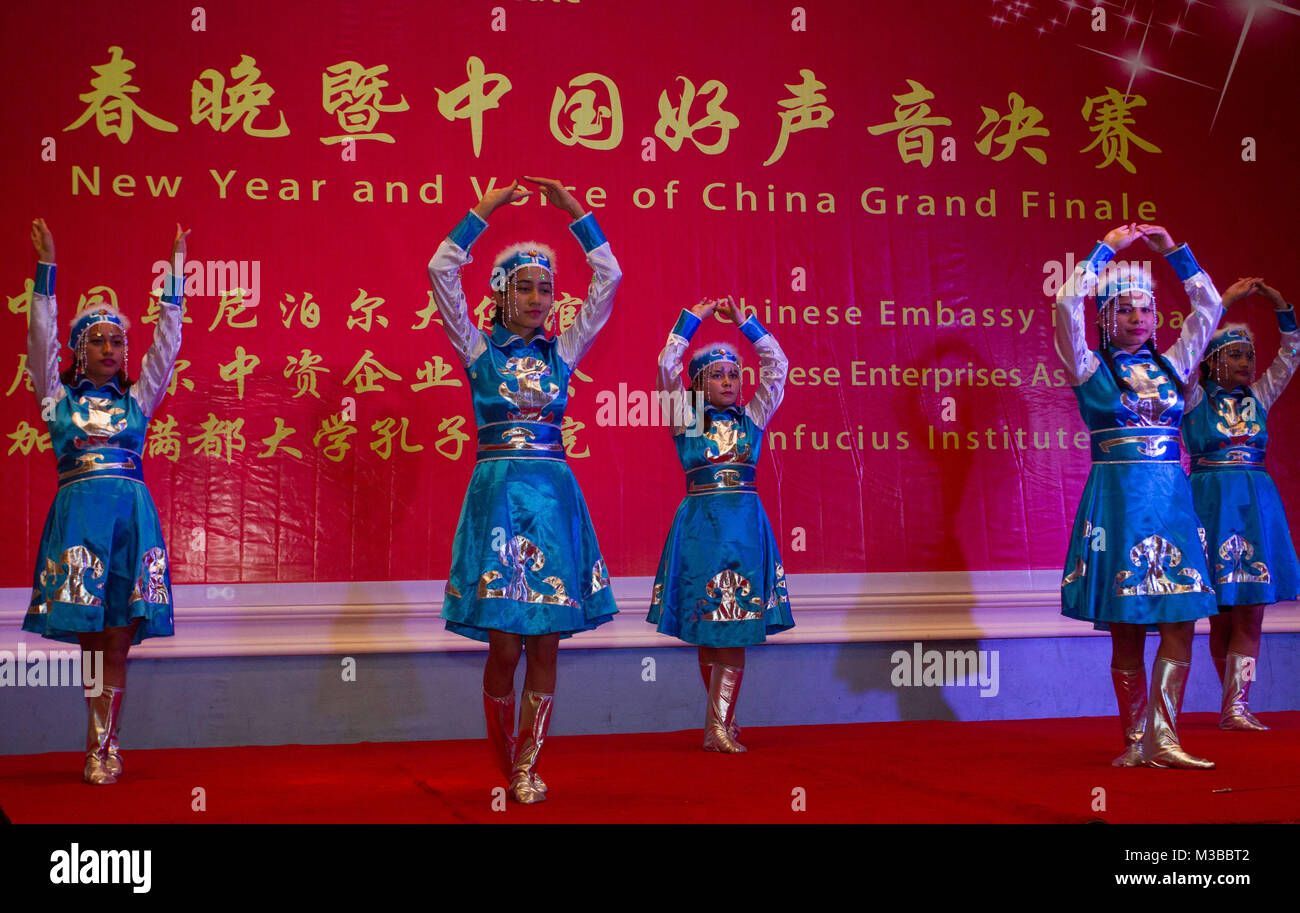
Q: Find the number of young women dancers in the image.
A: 5